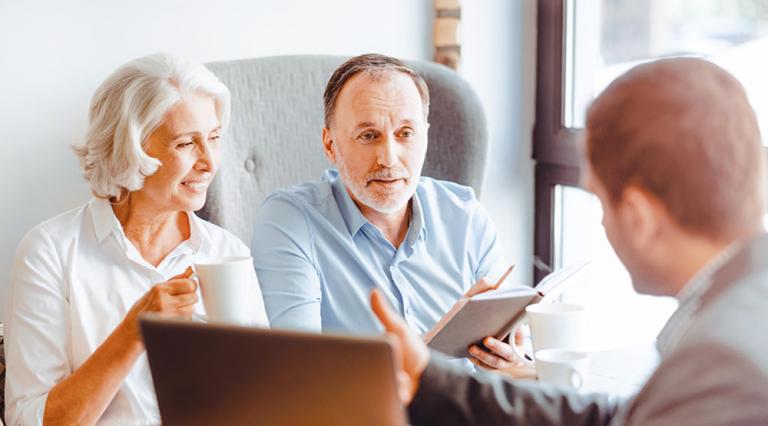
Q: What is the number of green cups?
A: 0